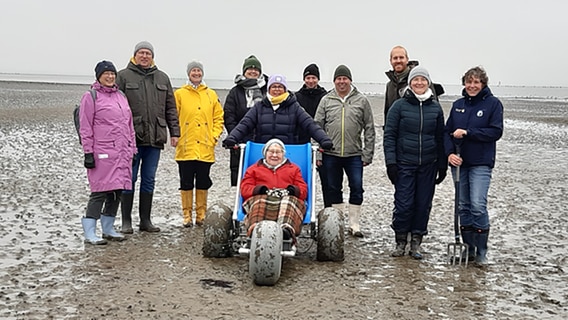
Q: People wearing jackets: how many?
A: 11